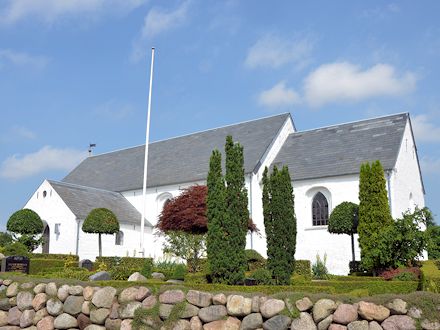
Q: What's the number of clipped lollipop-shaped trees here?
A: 3